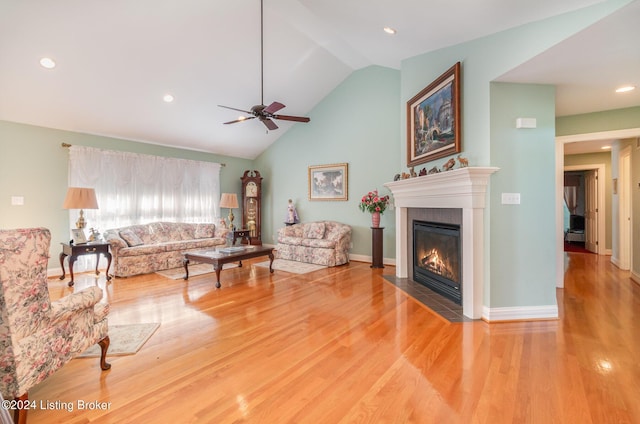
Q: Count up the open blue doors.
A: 0